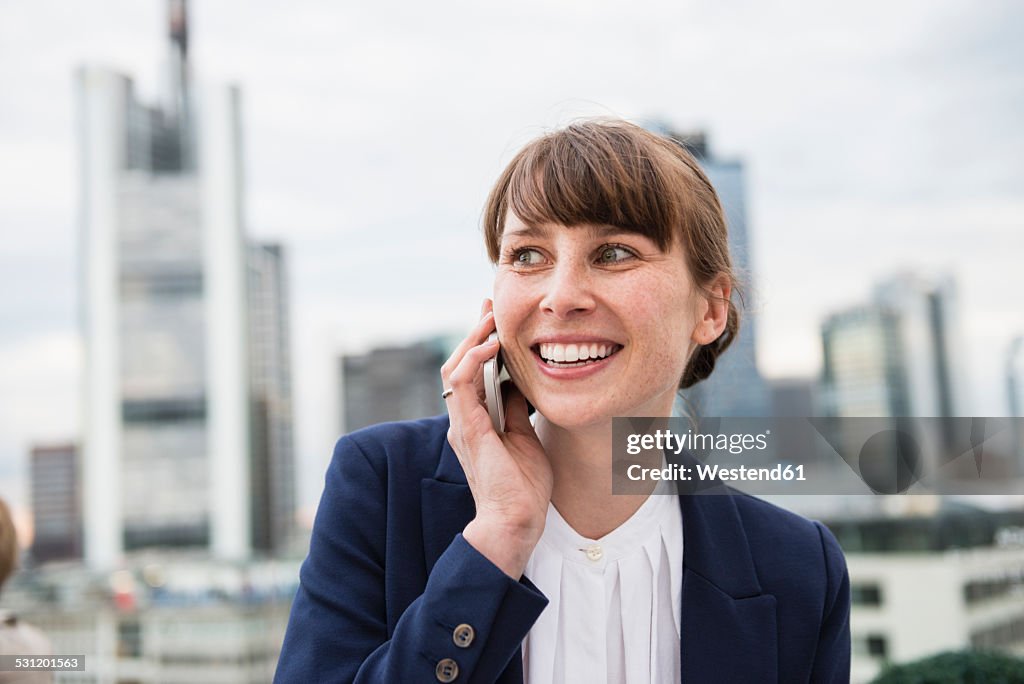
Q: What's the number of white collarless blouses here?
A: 1